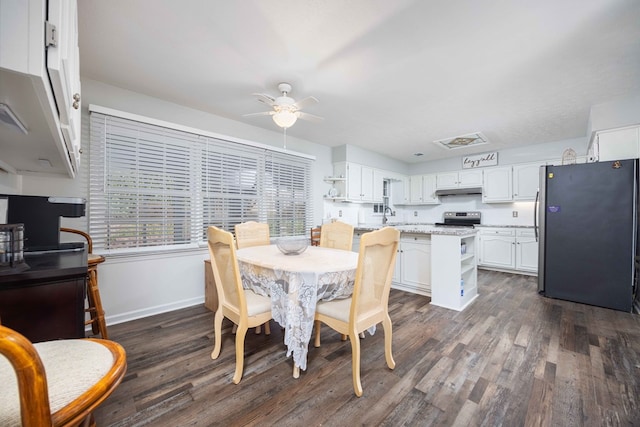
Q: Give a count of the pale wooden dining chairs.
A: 4